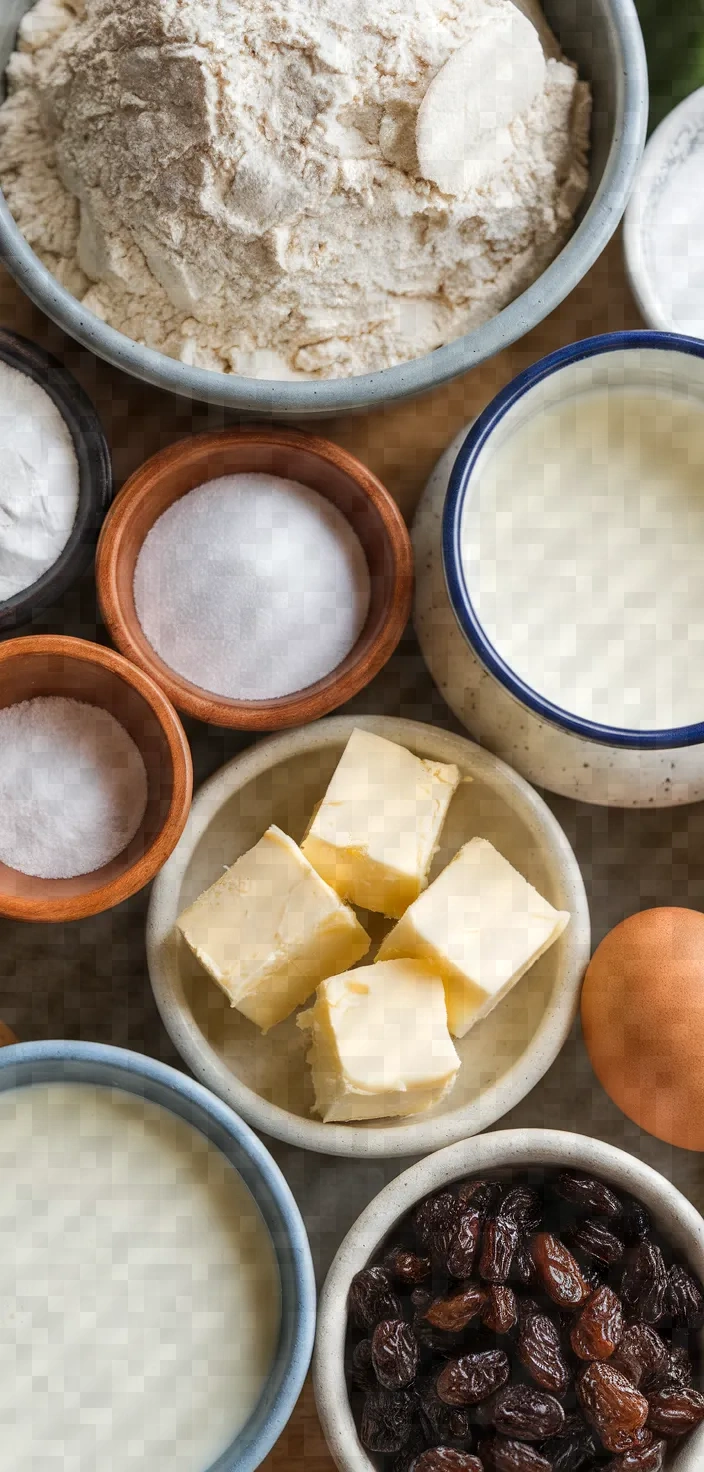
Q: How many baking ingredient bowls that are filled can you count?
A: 9